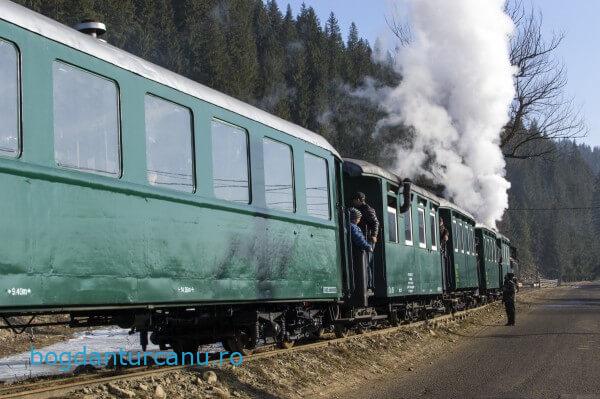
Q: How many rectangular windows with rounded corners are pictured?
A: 6